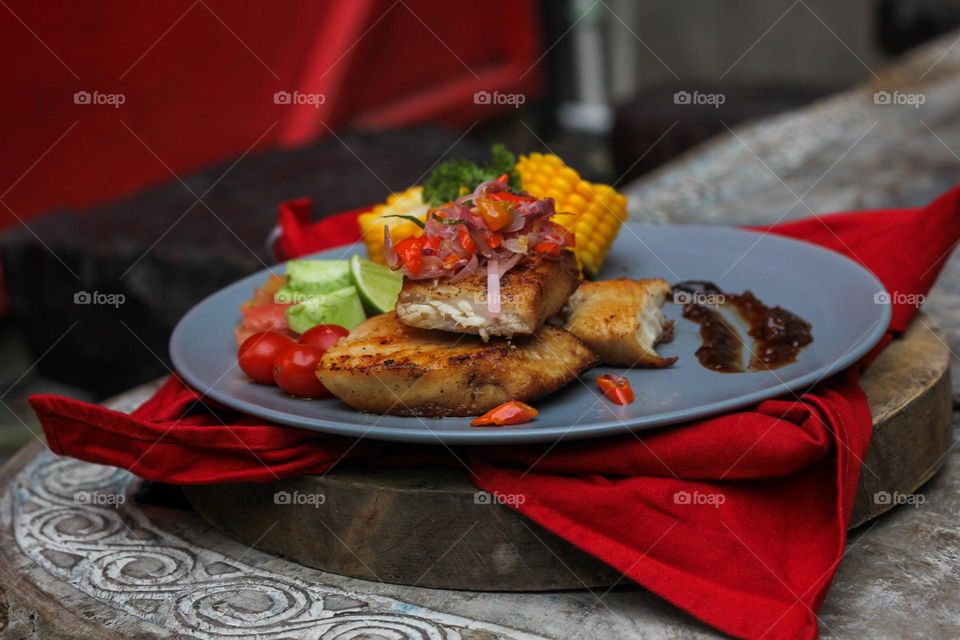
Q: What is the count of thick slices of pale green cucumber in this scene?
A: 2